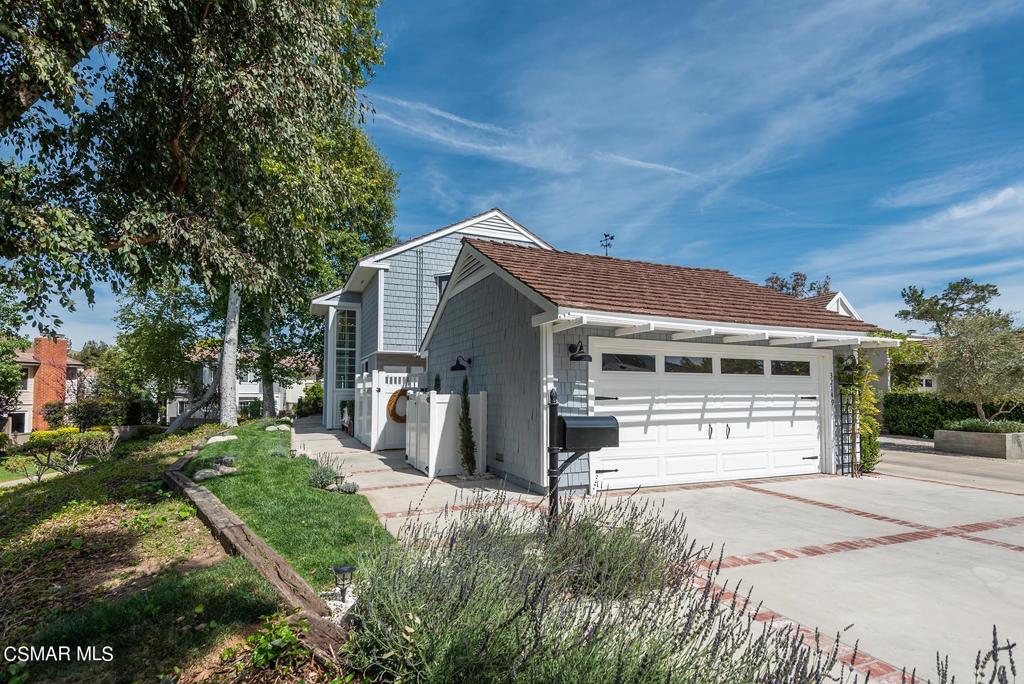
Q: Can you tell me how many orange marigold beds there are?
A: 0